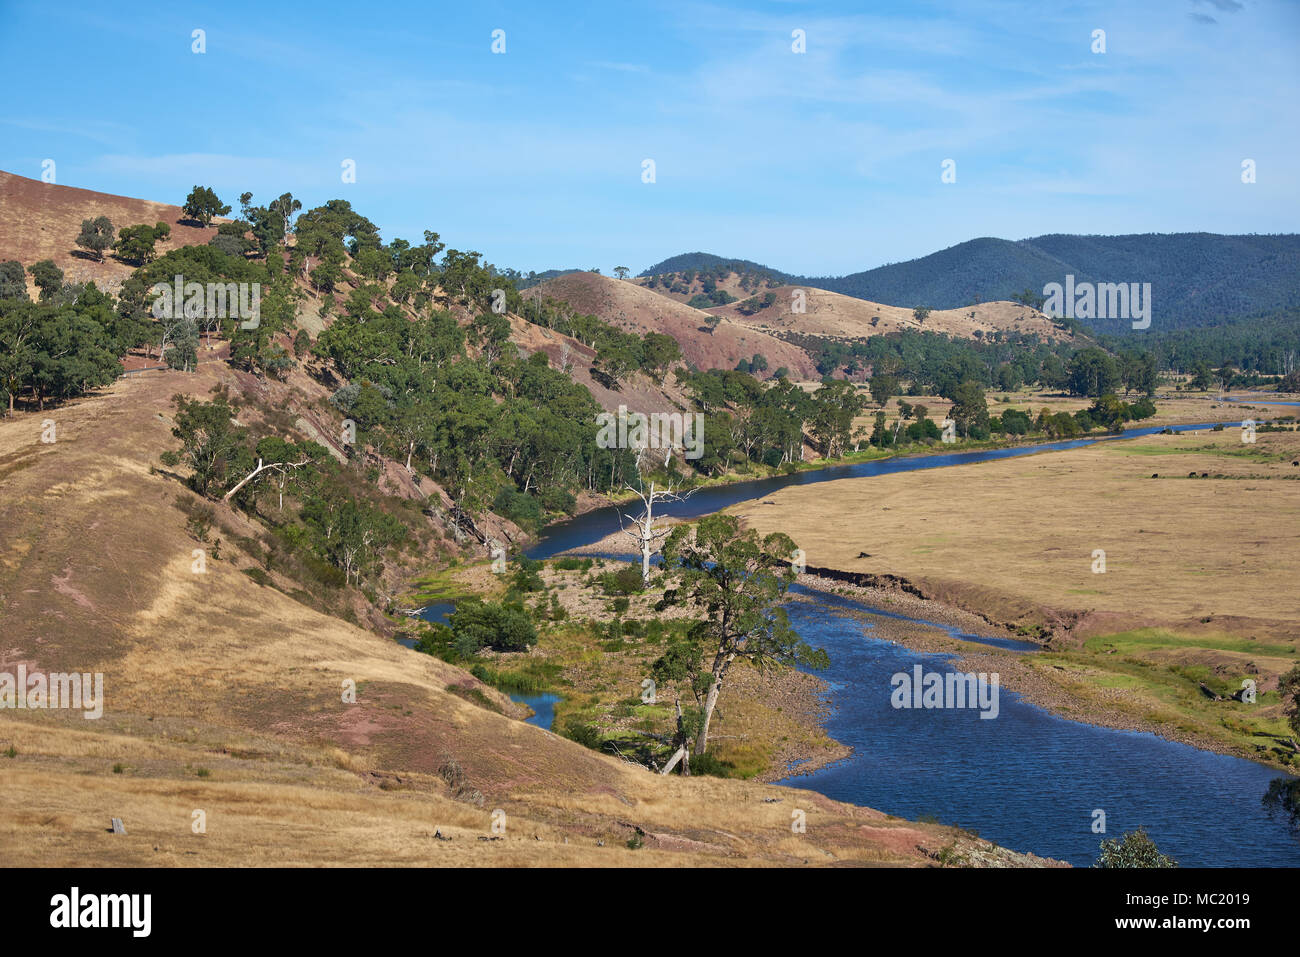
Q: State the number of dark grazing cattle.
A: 4